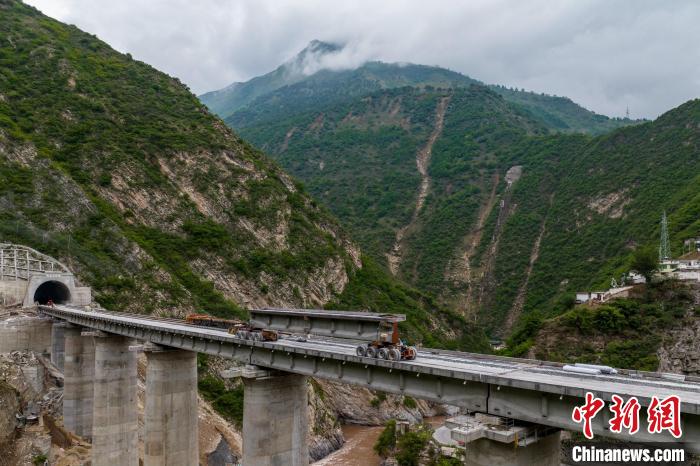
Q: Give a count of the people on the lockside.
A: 0